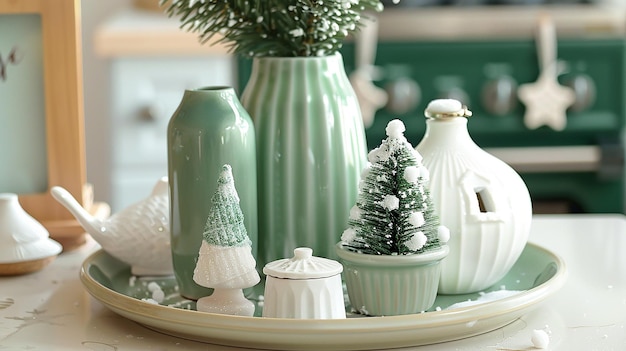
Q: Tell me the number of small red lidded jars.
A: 0